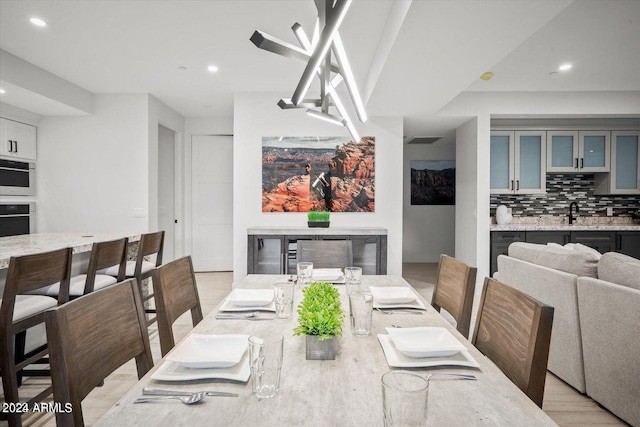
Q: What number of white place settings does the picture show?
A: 5